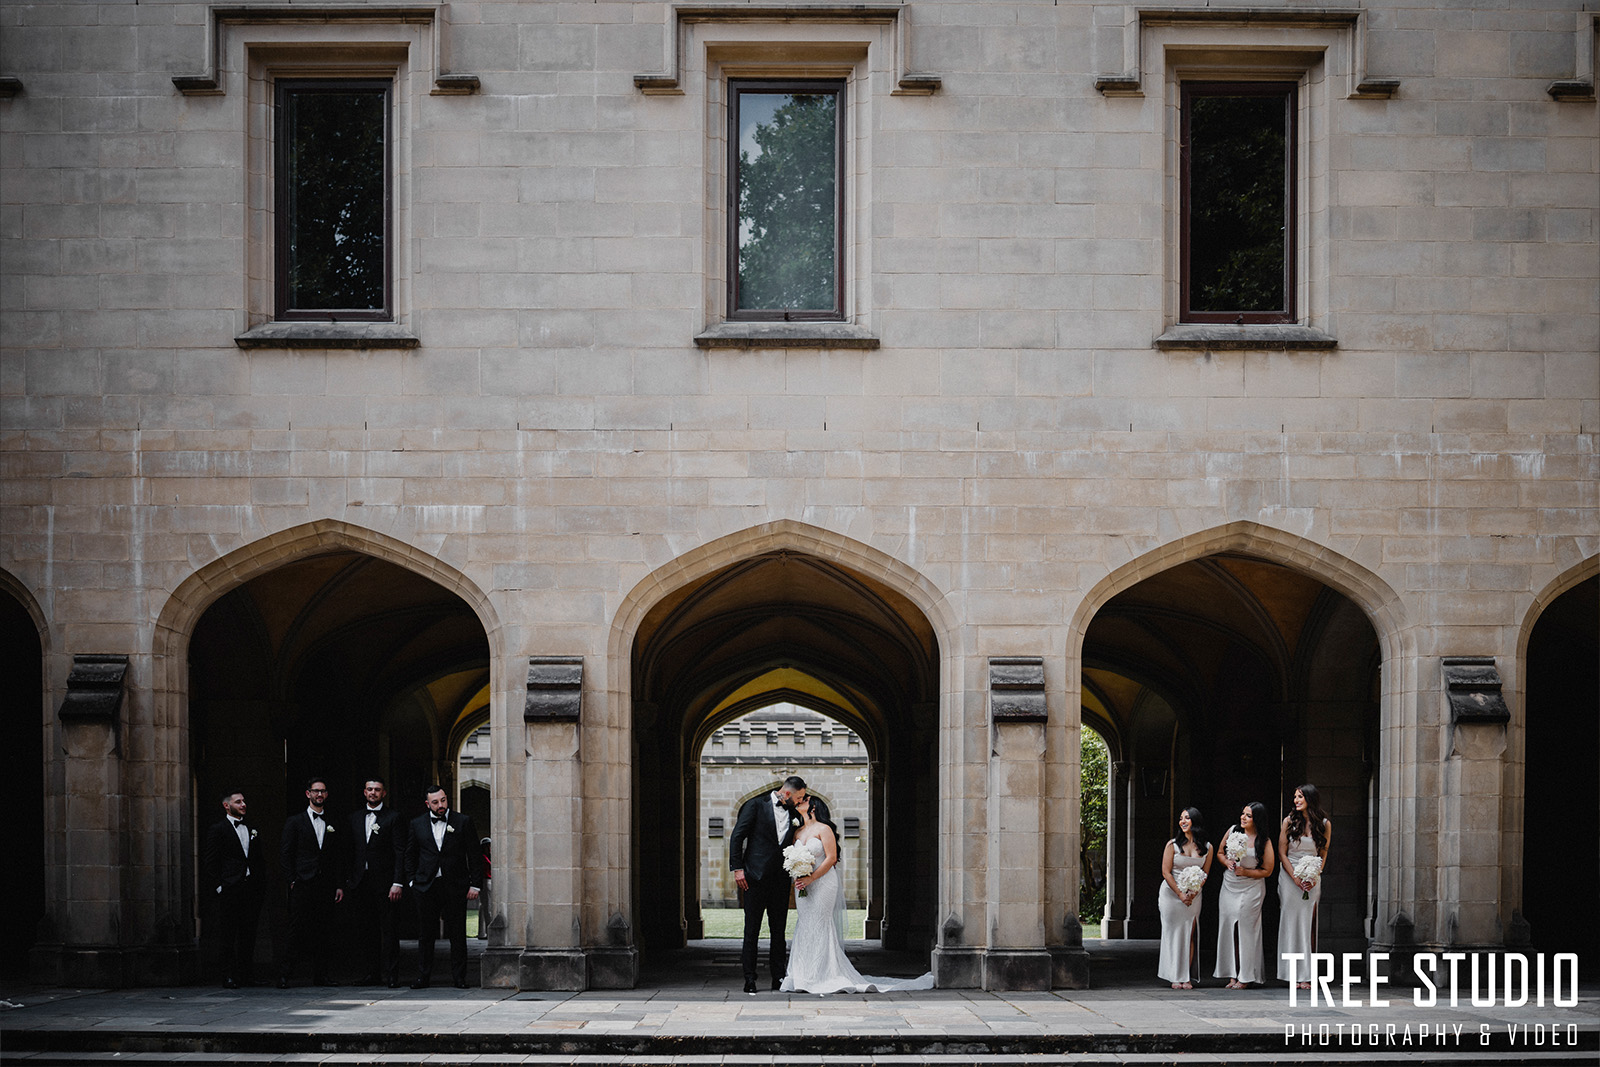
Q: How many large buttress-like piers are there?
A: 4